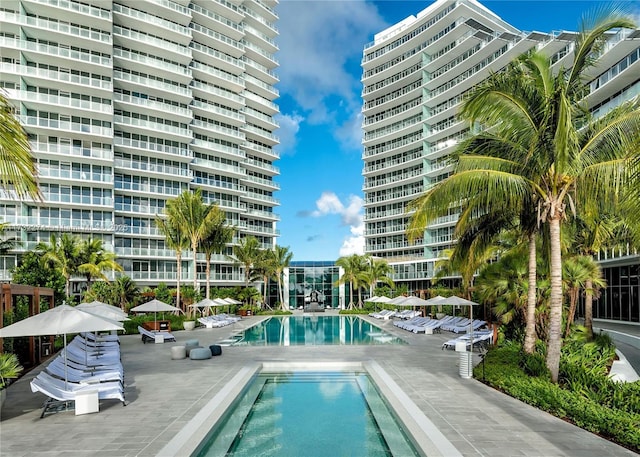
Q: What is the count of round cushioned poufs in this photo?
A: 5